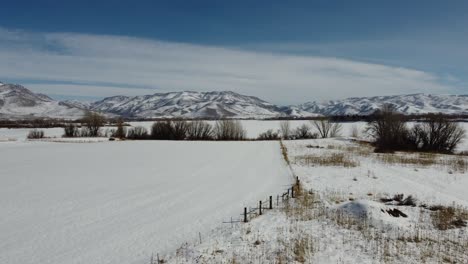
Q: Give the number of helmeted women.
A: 0